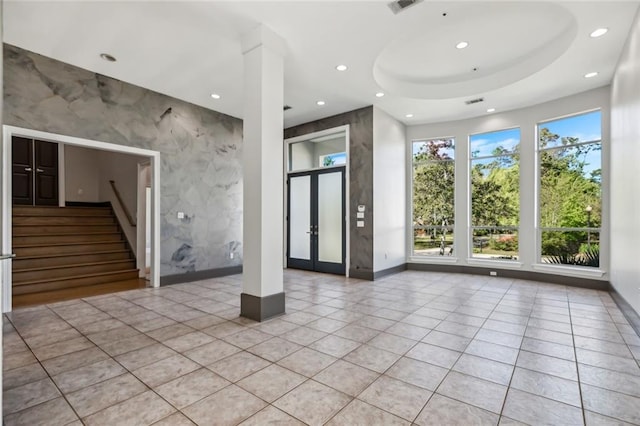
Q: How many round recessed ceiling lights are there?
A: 10